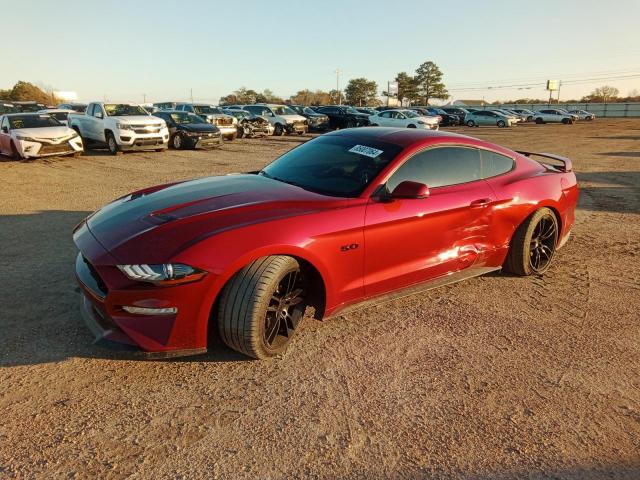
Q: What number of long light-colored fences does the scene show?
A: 1